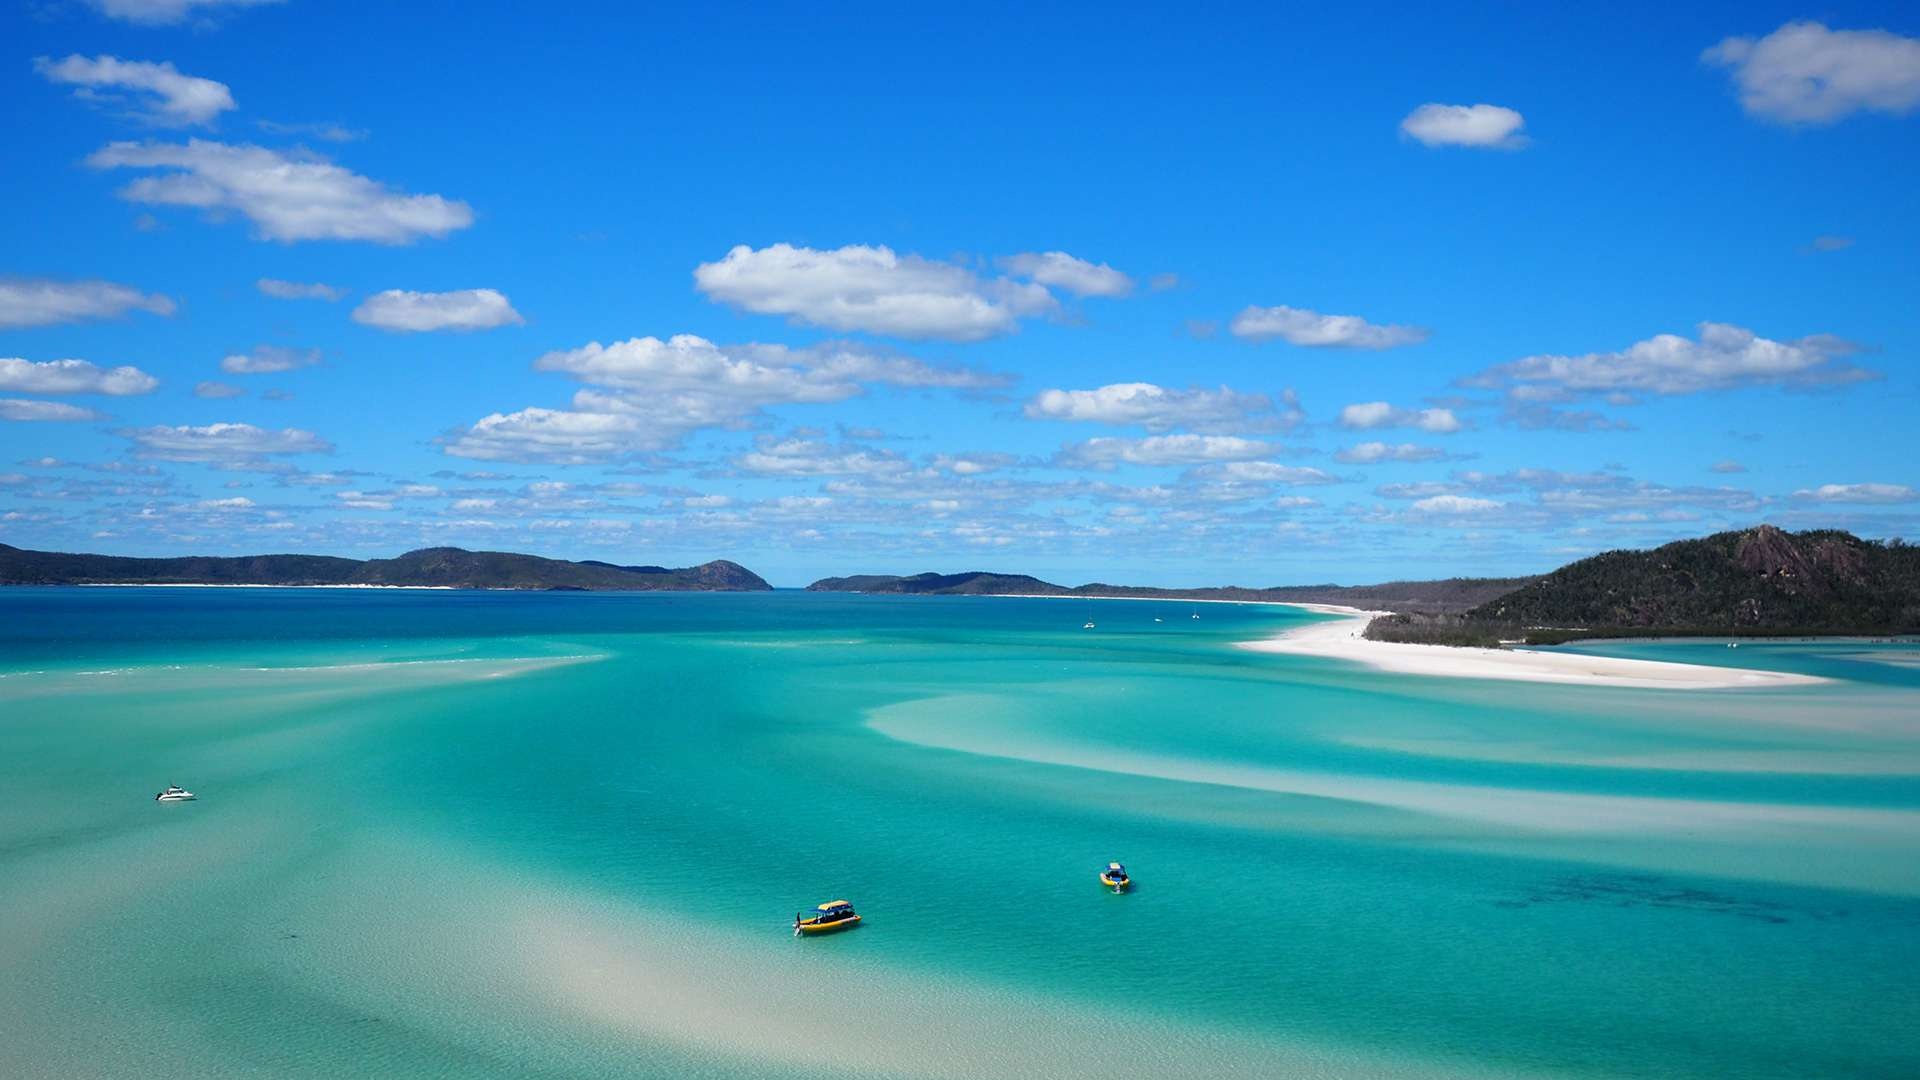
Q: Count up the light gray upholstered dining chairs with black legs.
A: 0